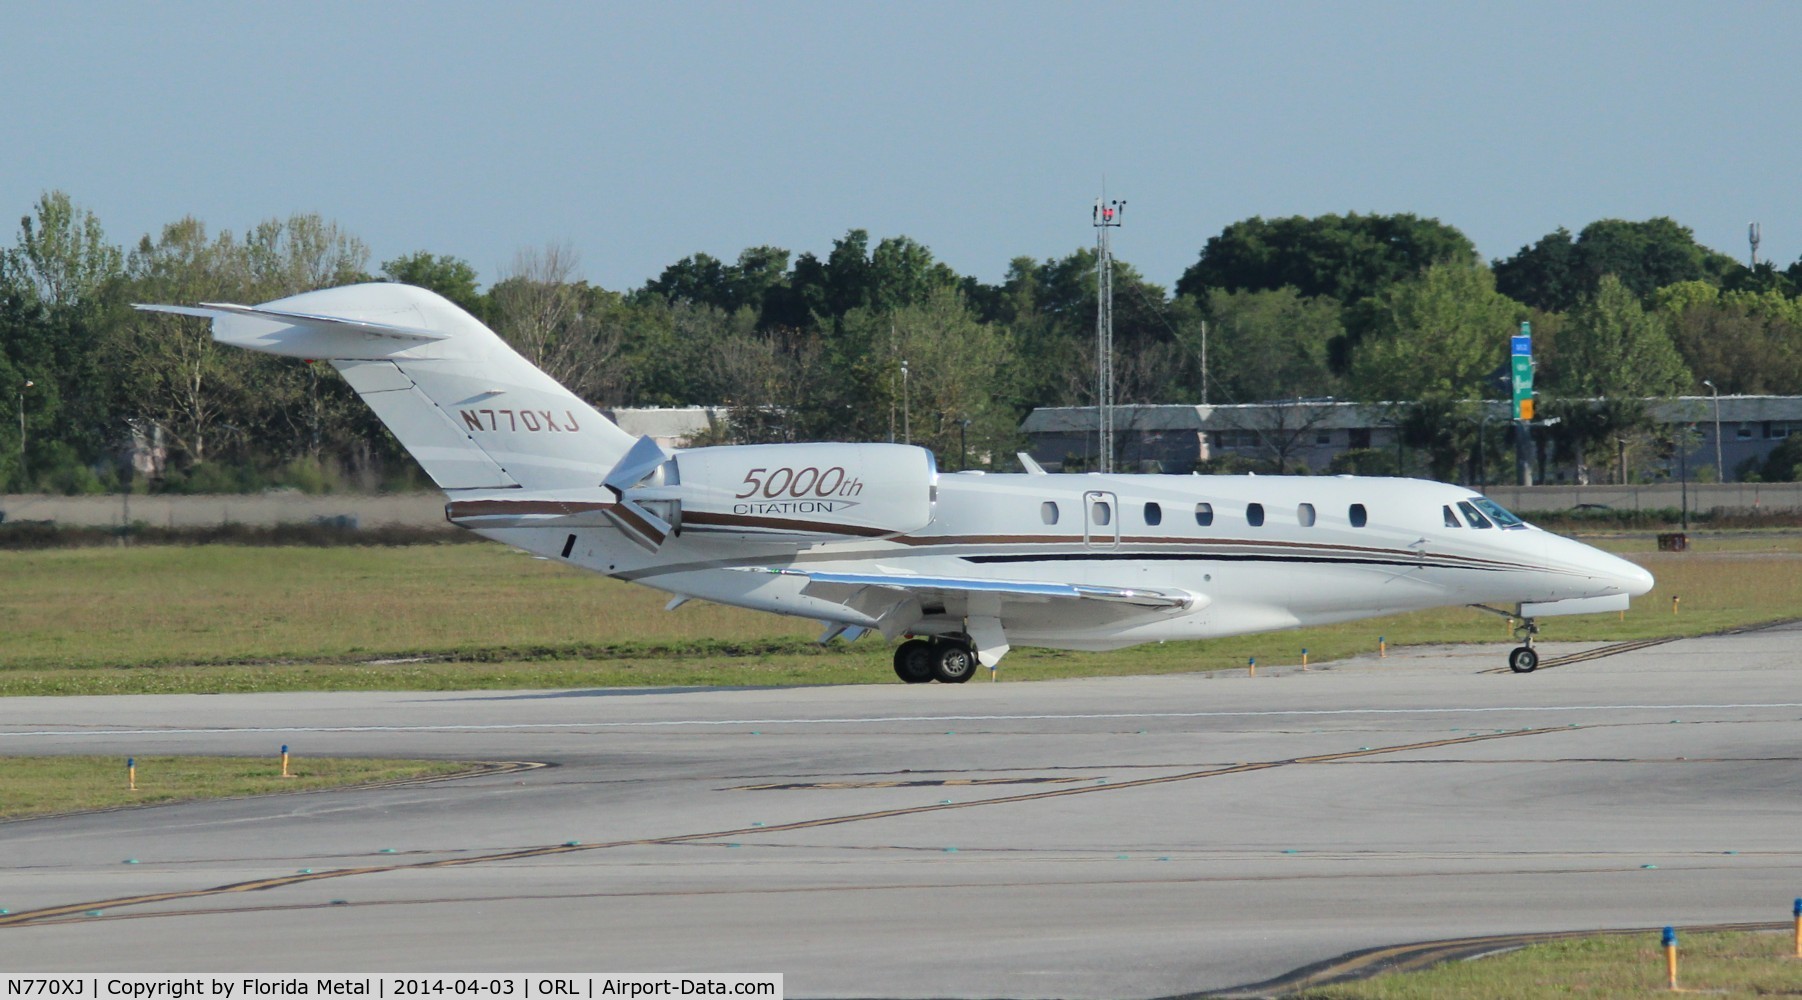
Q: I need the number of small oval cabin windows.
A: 7